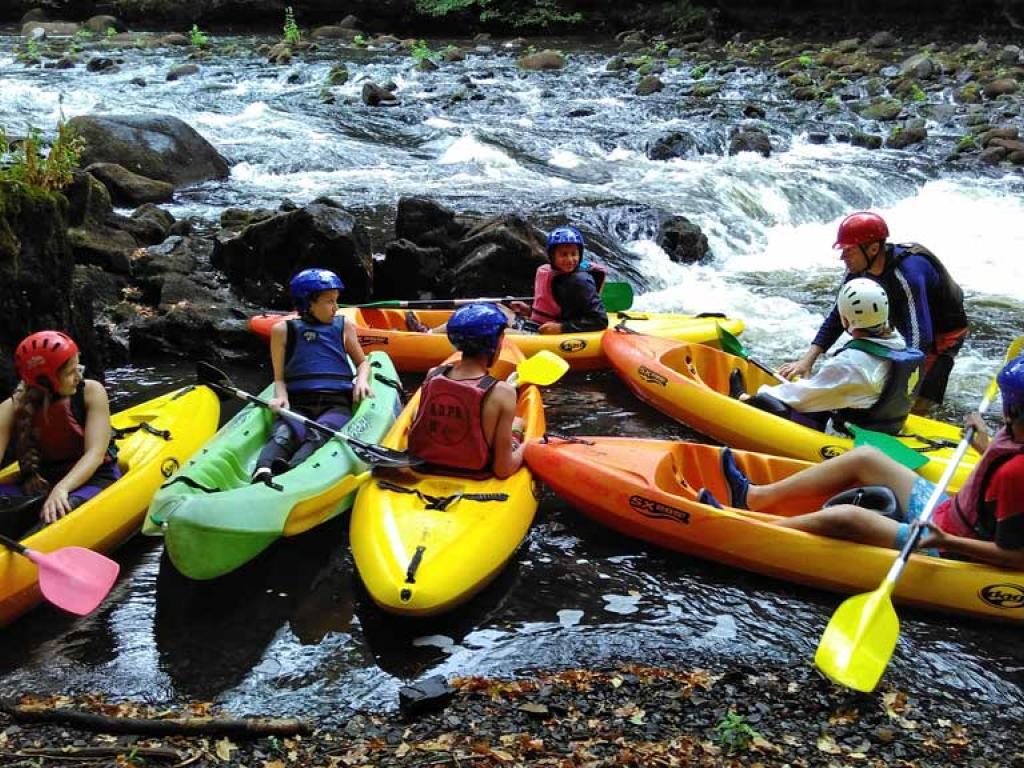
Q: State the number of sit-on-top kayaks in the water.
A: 6